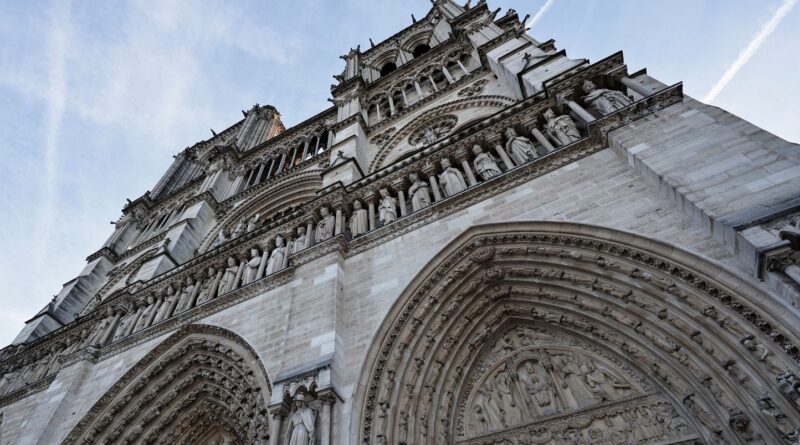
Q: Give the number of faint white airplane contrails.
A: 3